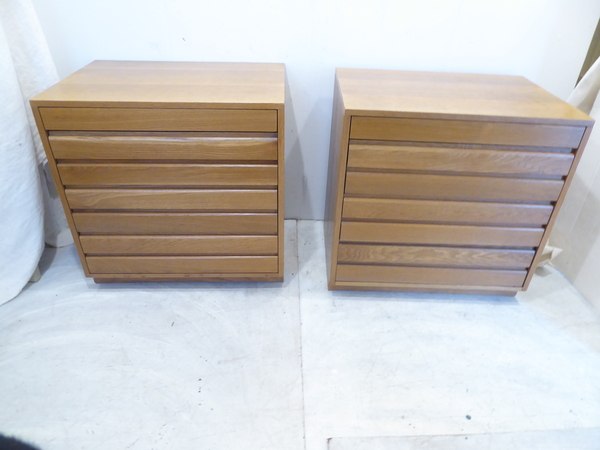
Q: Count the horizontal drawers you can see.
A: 14